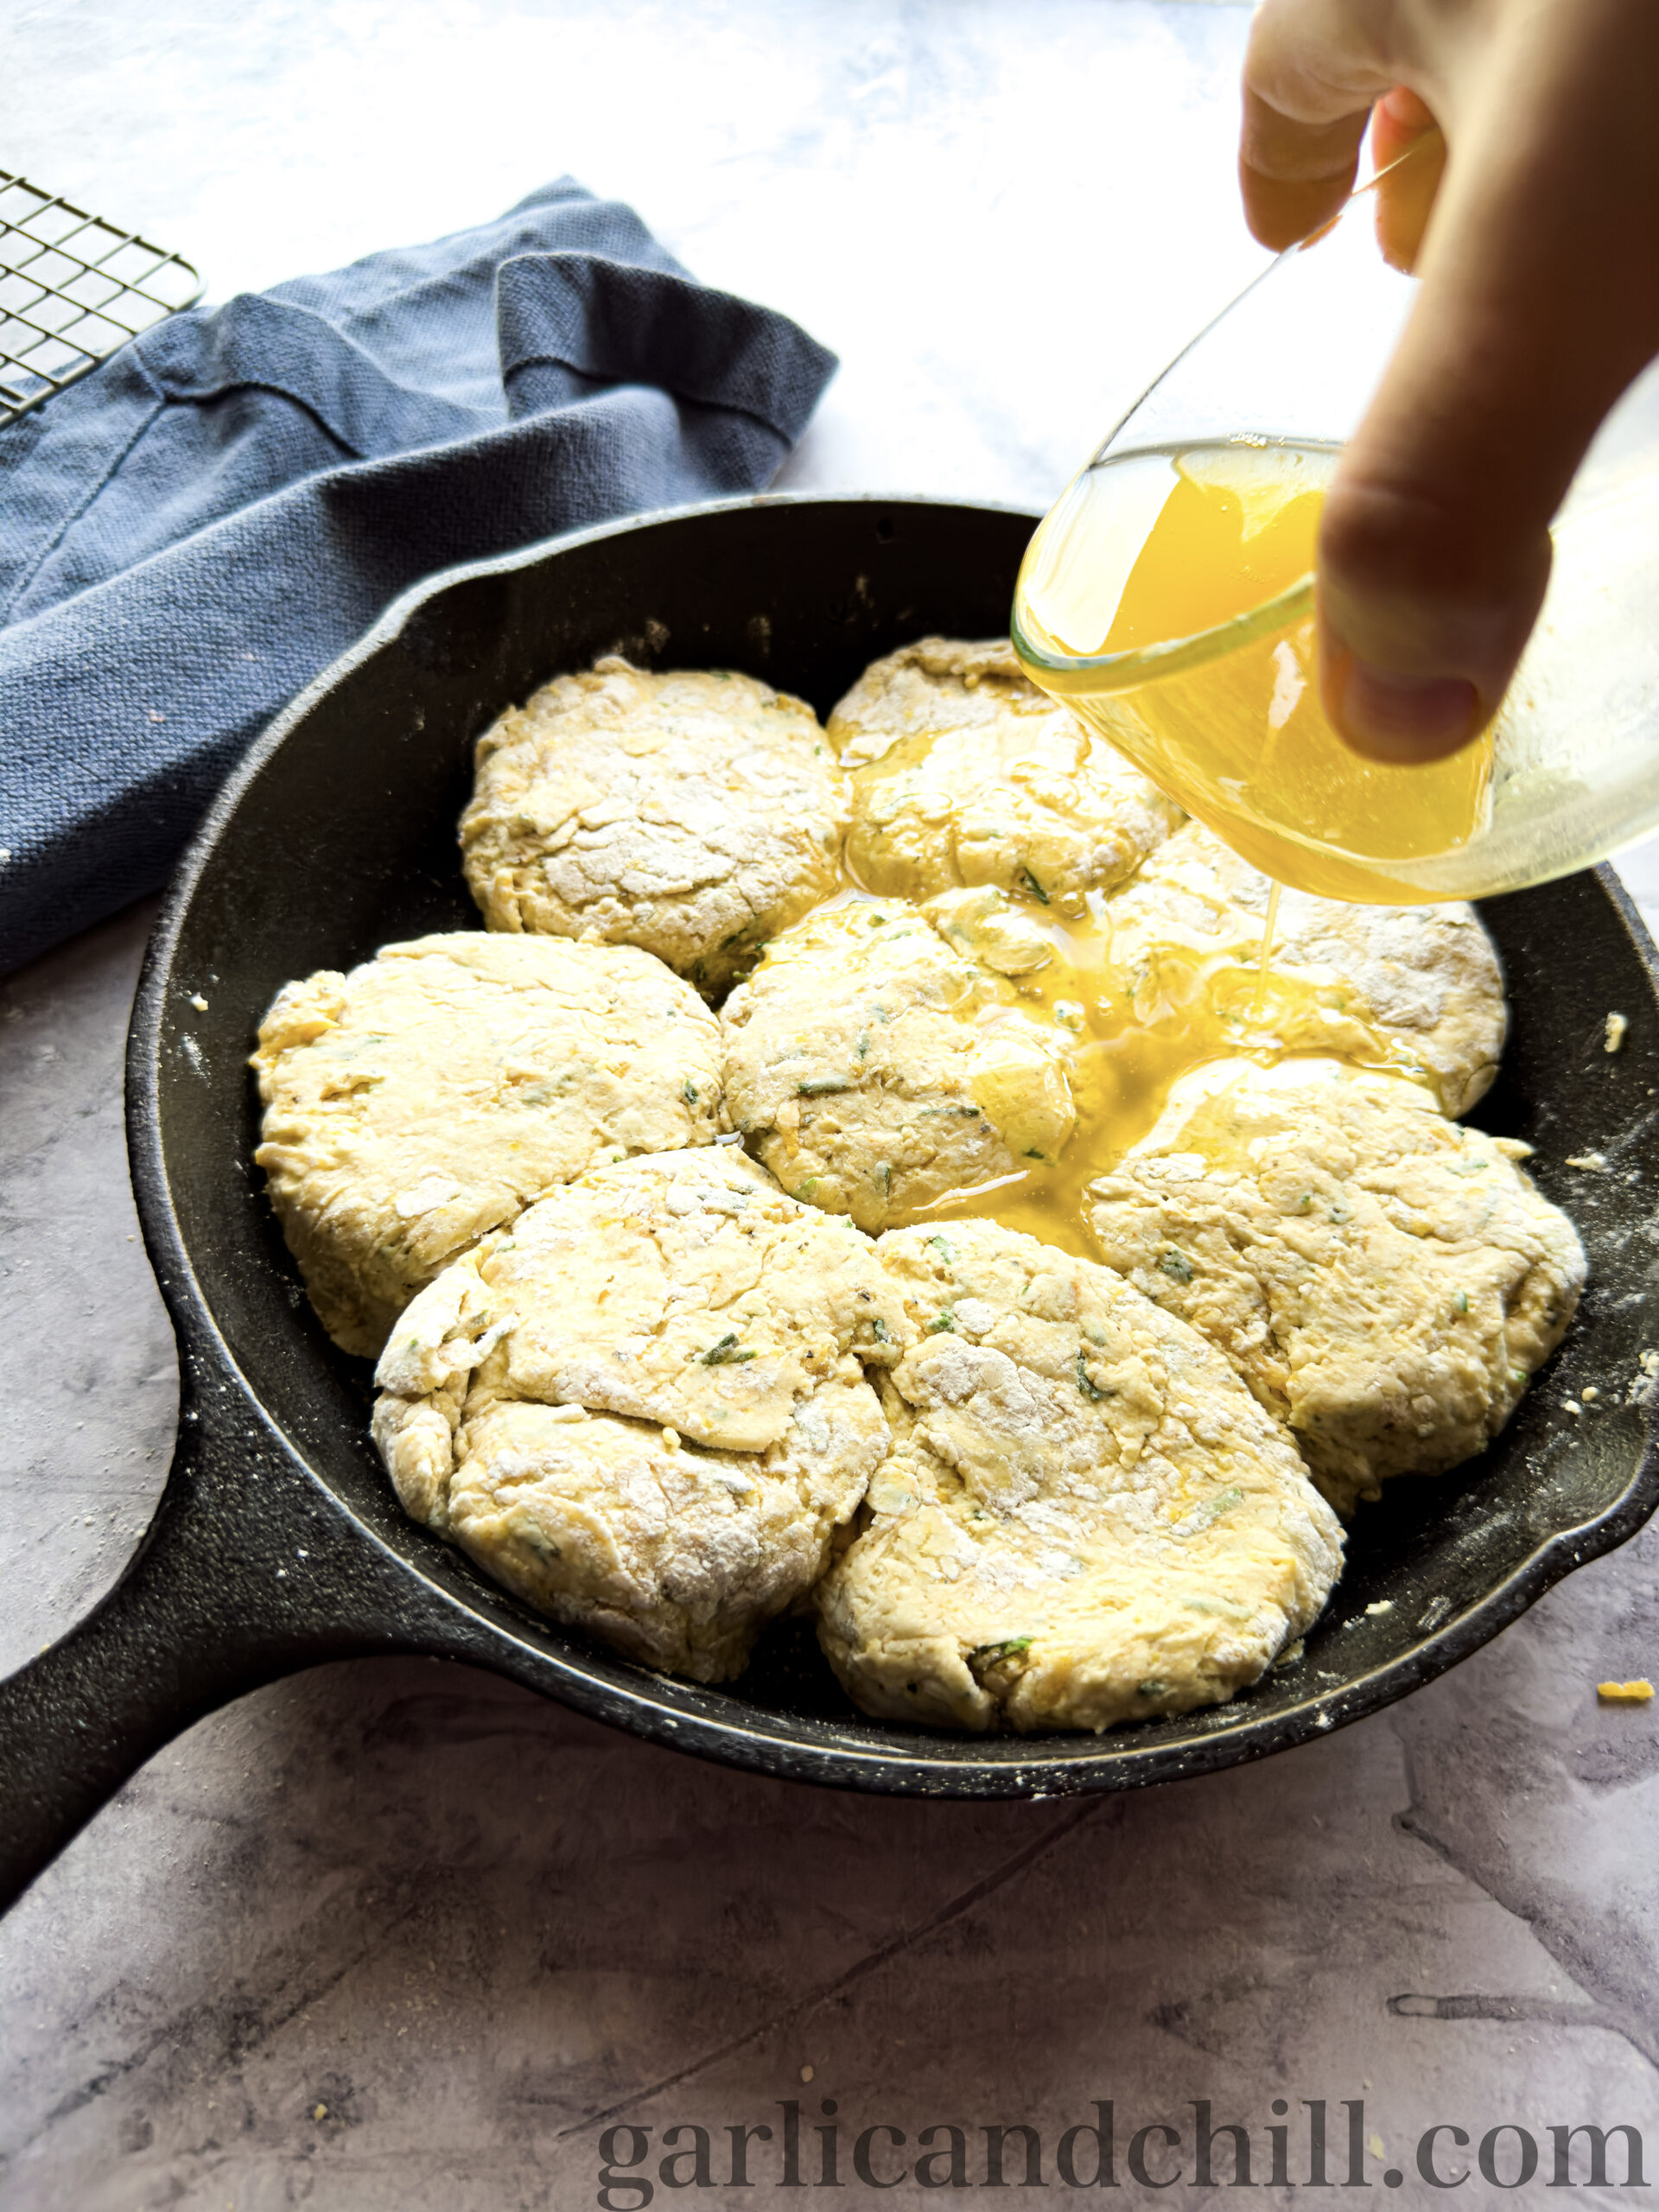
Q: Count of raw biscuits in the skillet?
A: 8